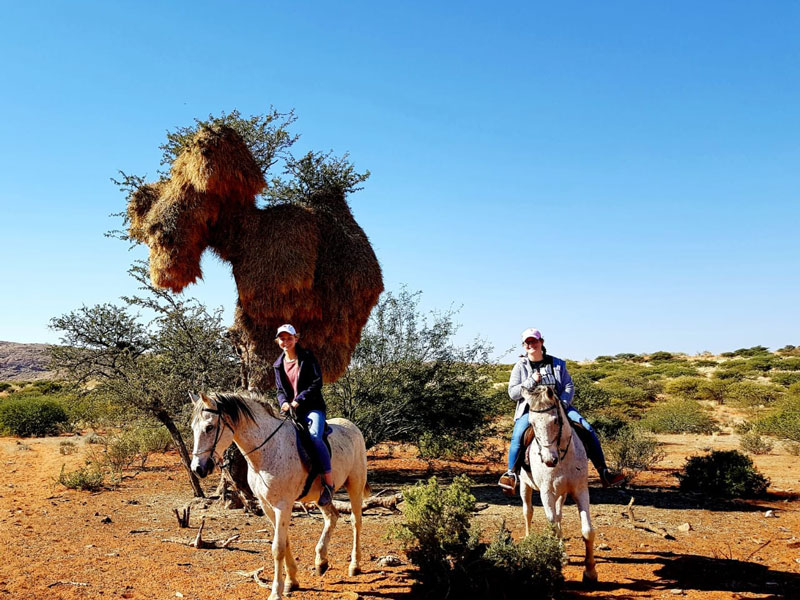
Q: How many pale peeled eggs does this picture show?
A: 0